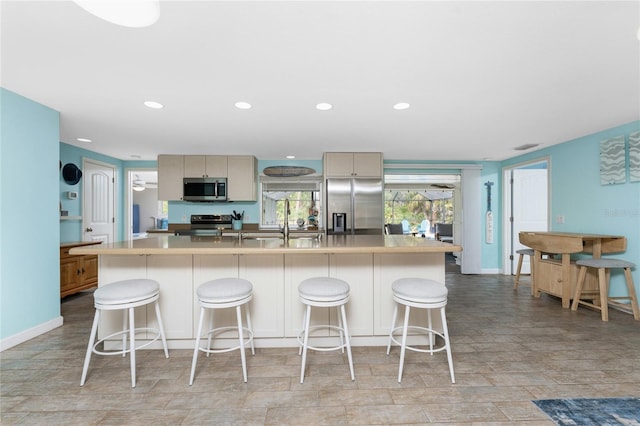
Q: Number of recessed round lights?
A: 6